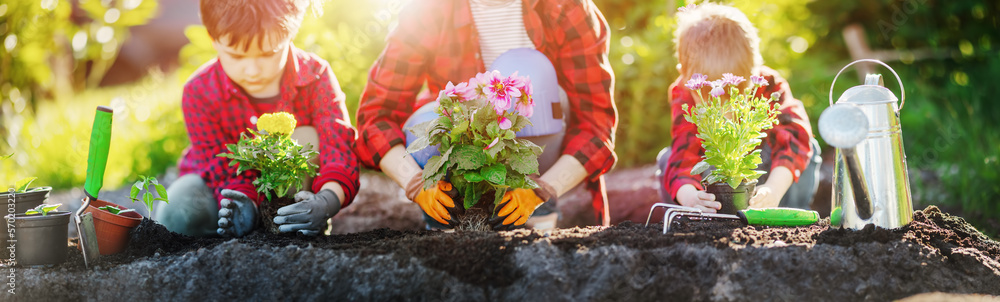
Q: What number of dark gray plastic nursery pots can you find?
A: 3